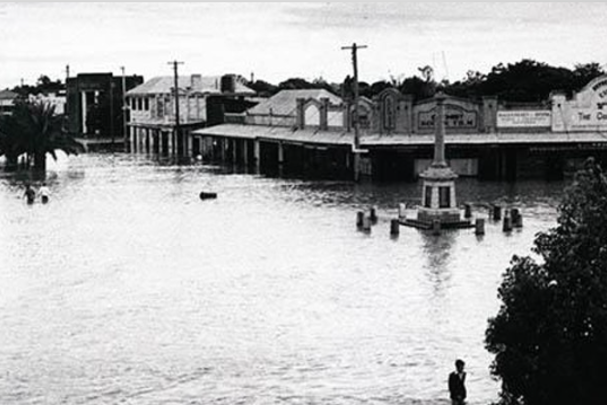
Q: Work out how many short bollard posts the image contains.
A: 12